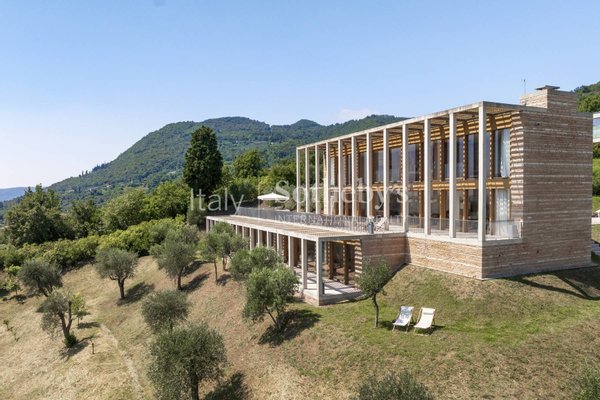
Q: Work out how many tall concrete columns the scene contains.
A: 12